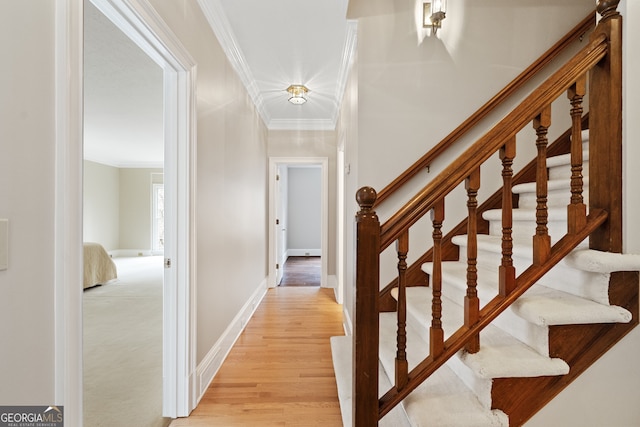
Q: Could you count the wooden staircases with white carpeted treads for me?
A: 1